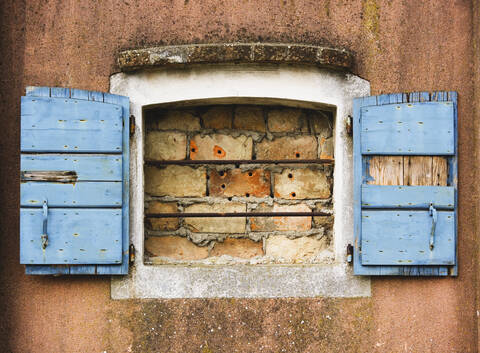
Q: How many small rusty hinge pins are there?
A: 4